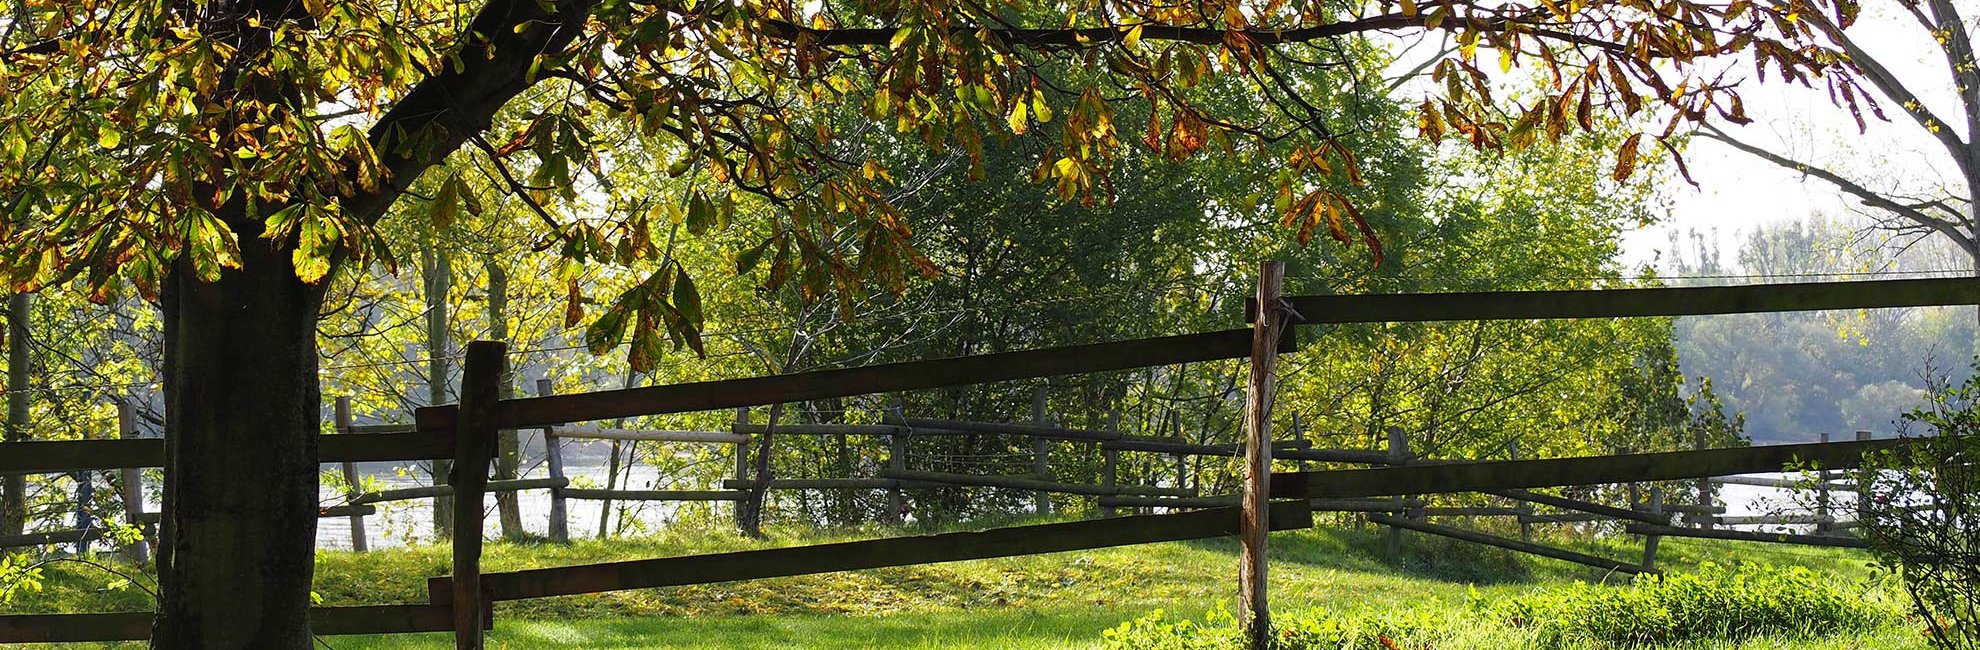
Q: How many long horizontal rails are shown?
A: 6